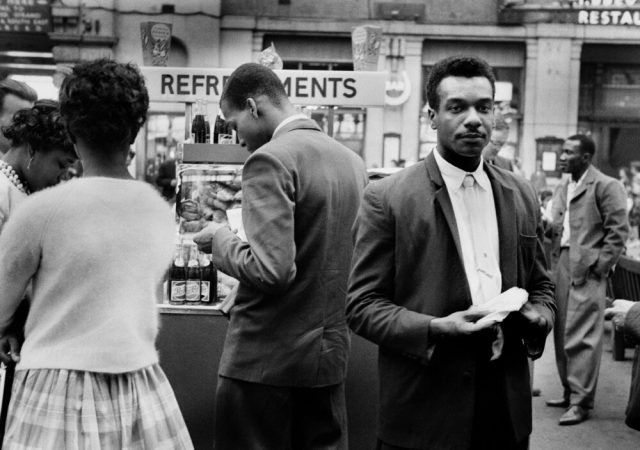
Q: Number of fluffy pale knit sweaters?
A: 1